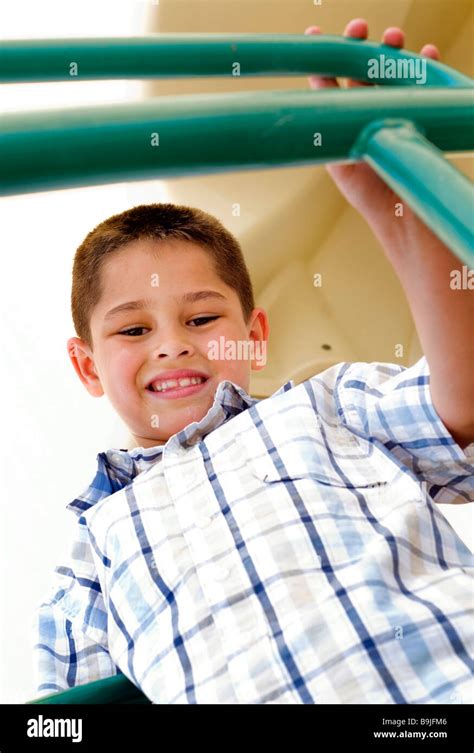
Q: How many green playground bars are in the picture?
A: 4